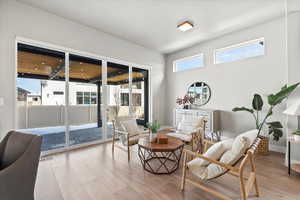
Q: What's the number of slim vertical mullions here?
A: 3